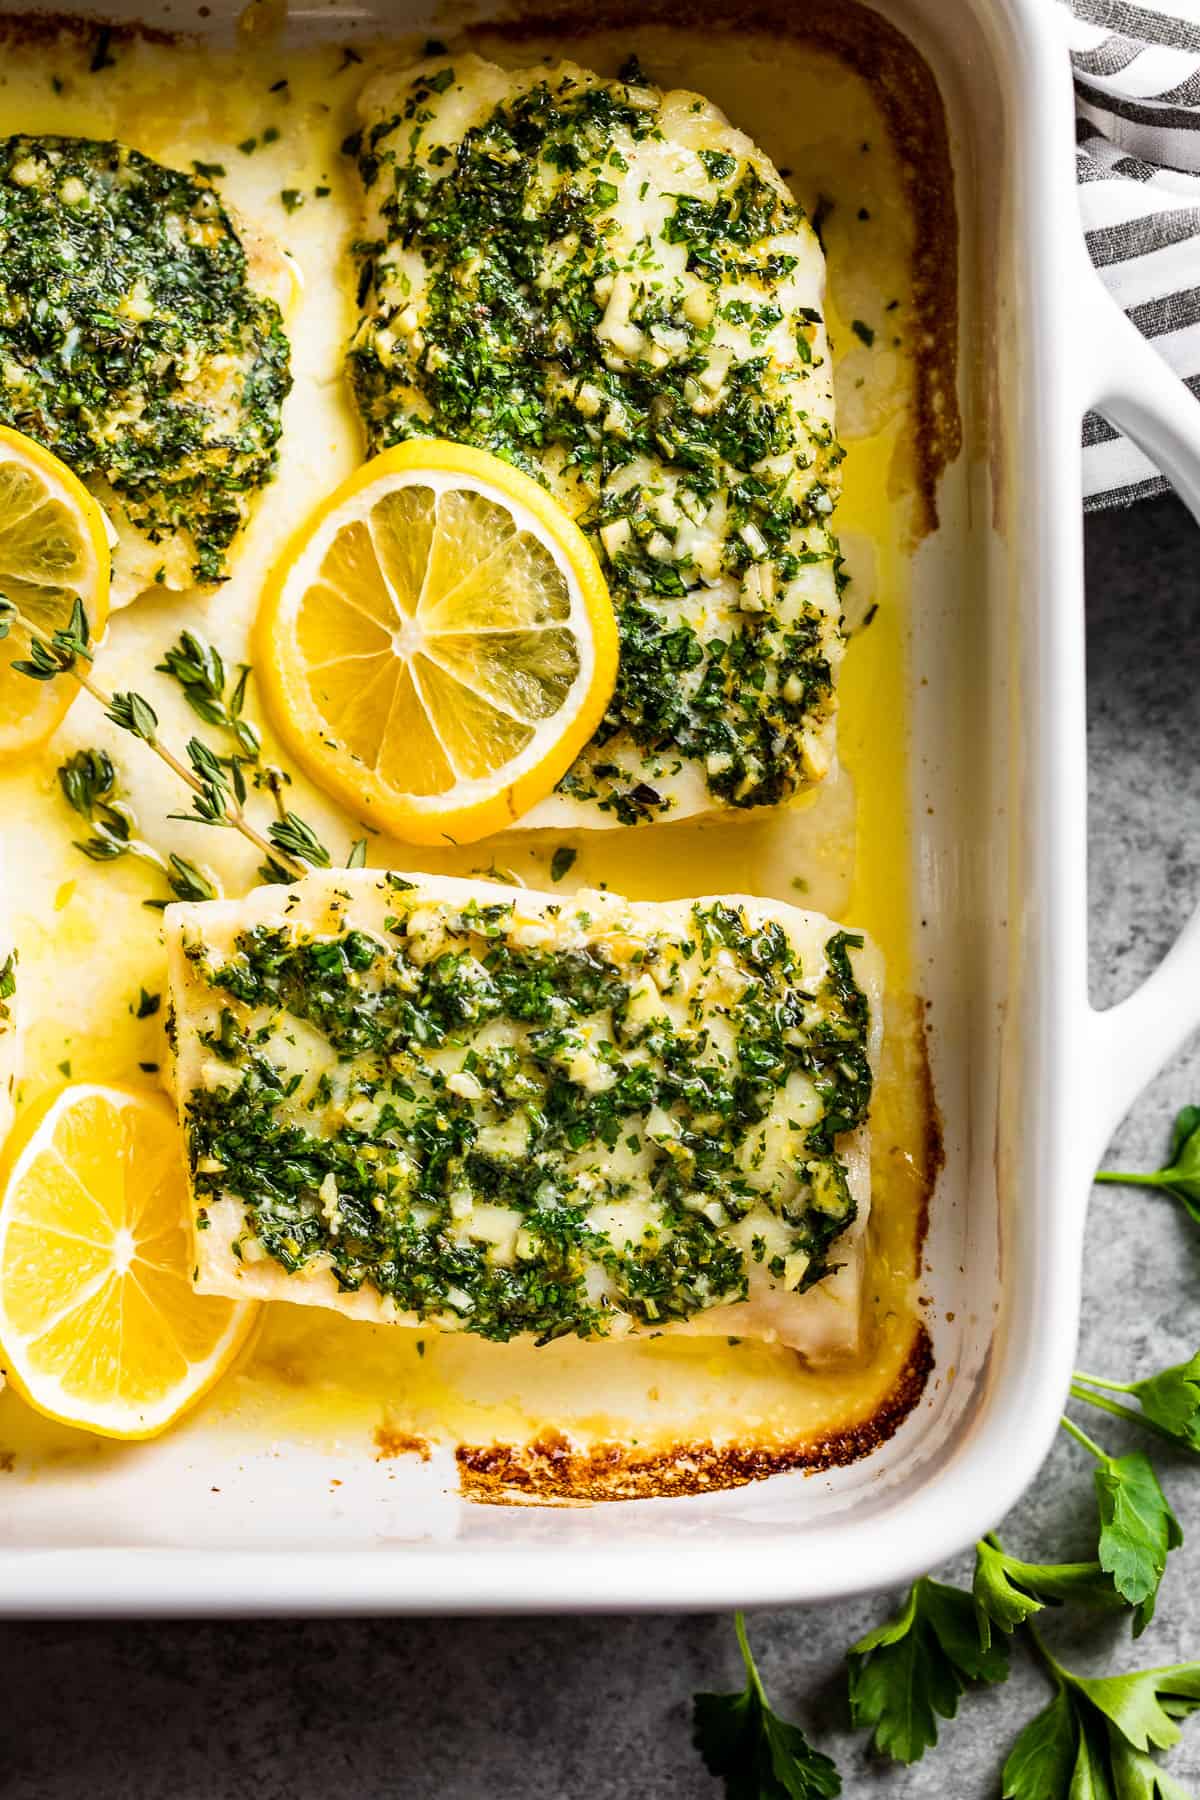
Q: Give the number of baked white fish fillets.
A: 3